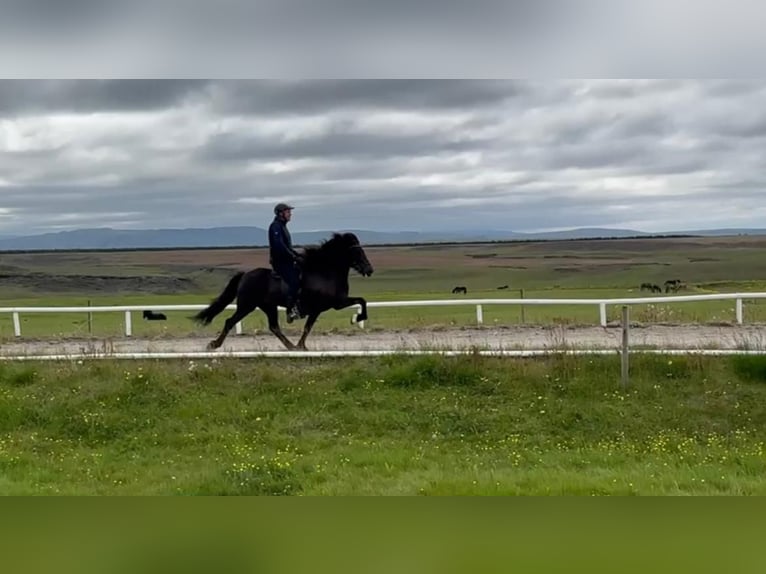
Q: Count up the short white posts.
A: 7